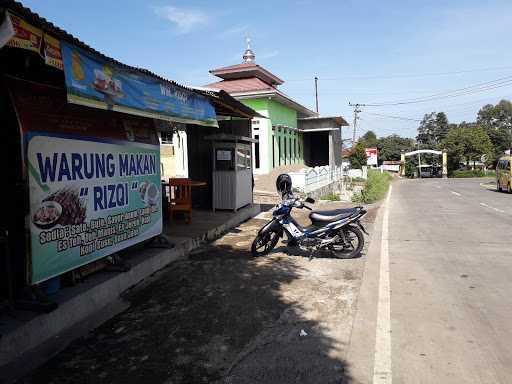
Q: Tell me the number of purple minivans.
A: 0